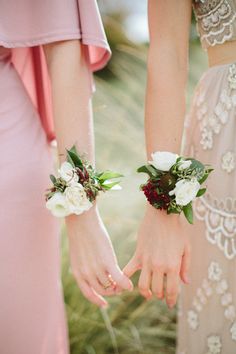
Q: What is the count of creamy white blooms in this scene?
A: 5